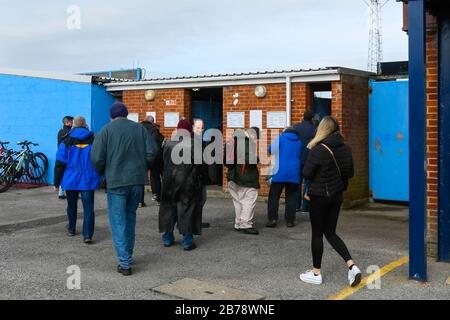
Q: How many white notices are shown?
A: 6